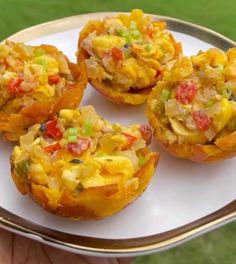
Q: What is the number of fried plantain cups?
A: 4